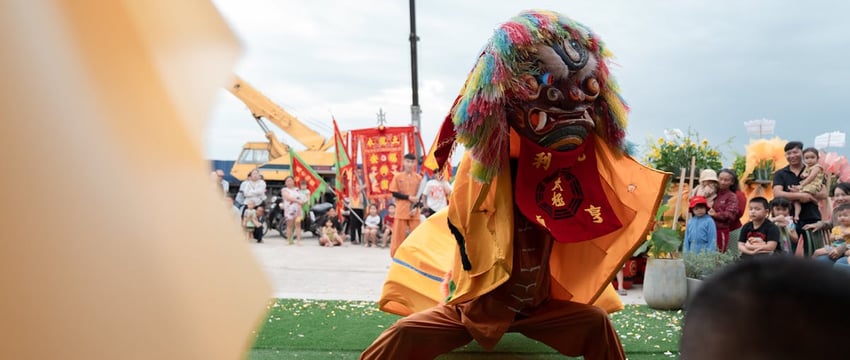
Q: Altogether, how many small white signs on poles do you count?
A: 2